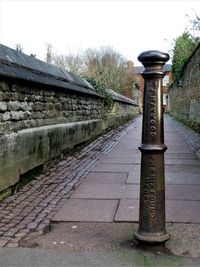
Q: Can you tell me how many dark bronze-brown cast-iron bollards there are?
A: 1